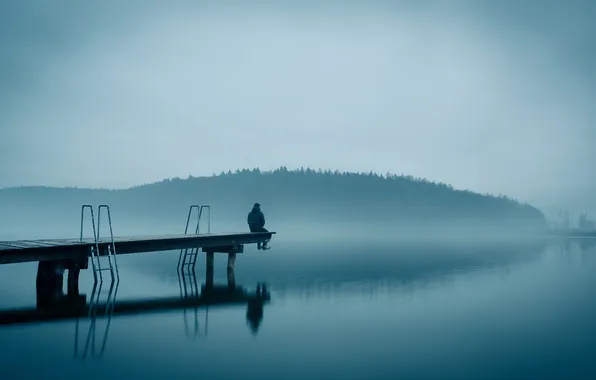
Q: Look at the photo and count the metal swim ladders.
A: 2